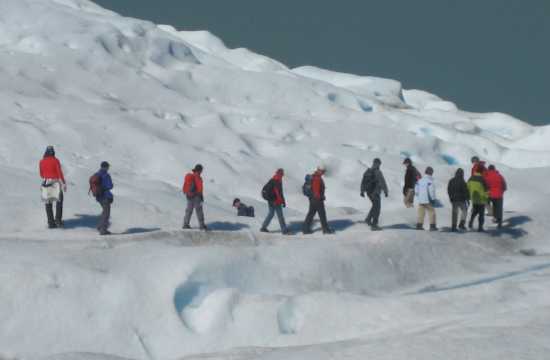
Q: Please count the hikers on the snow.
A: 13